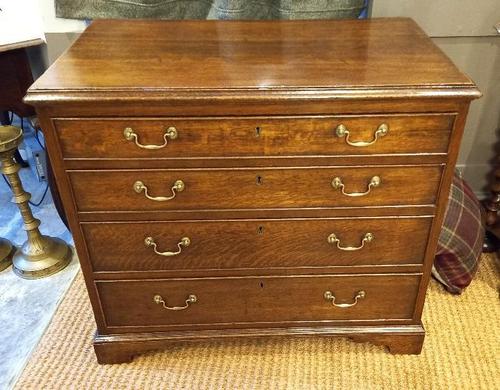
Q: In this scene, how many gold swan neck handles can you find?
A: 8